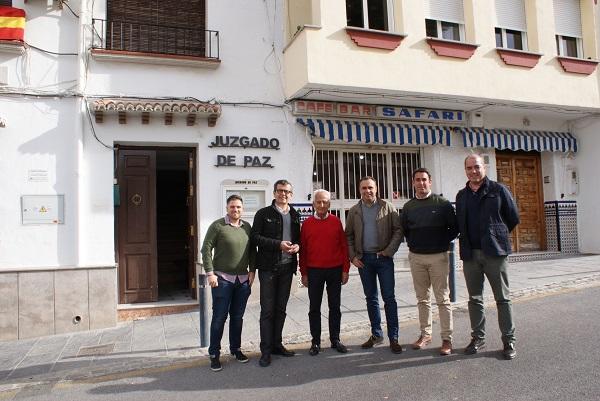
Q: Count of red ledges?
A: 4